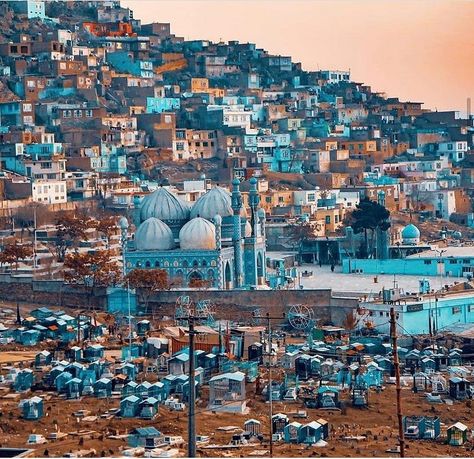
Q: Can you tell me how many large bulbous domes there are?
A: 4